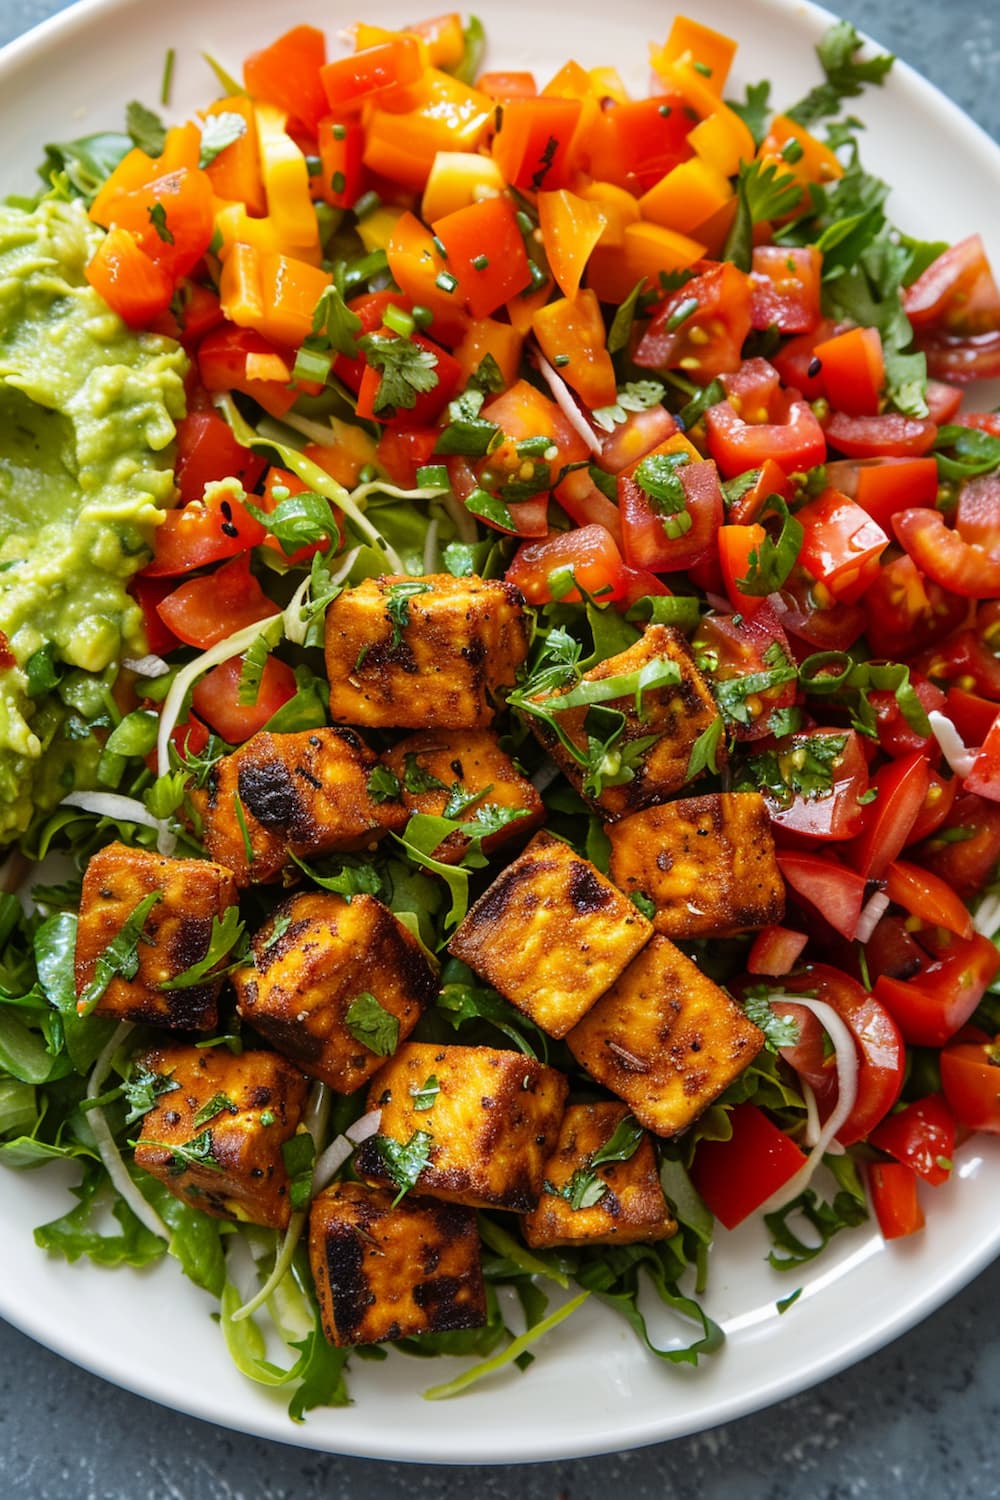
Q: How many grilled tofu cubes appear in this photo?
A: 13